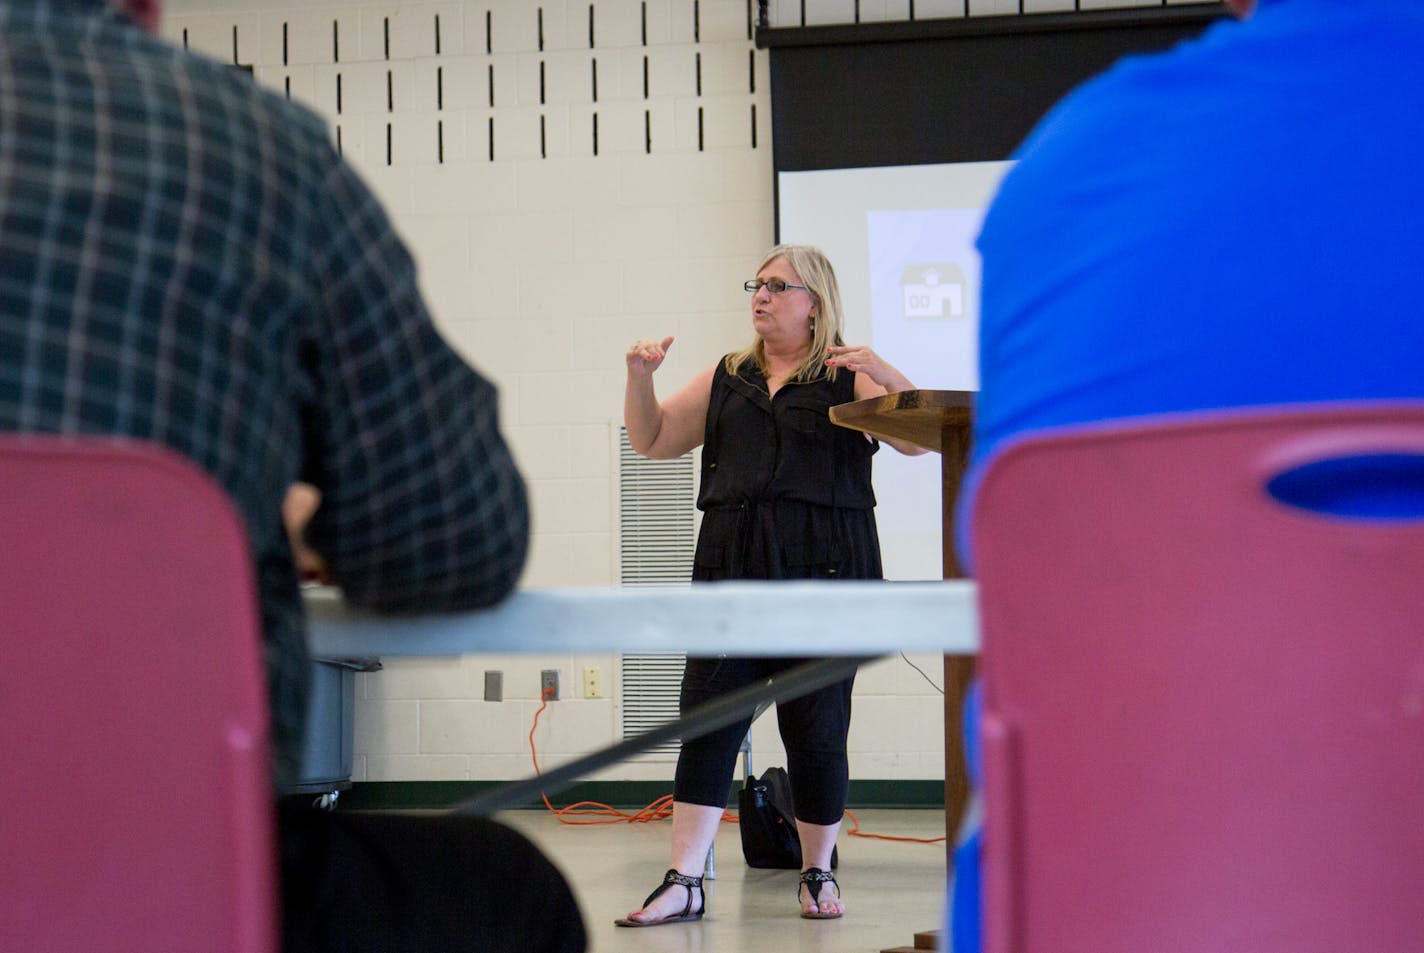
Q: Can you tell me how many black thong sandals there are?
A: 2